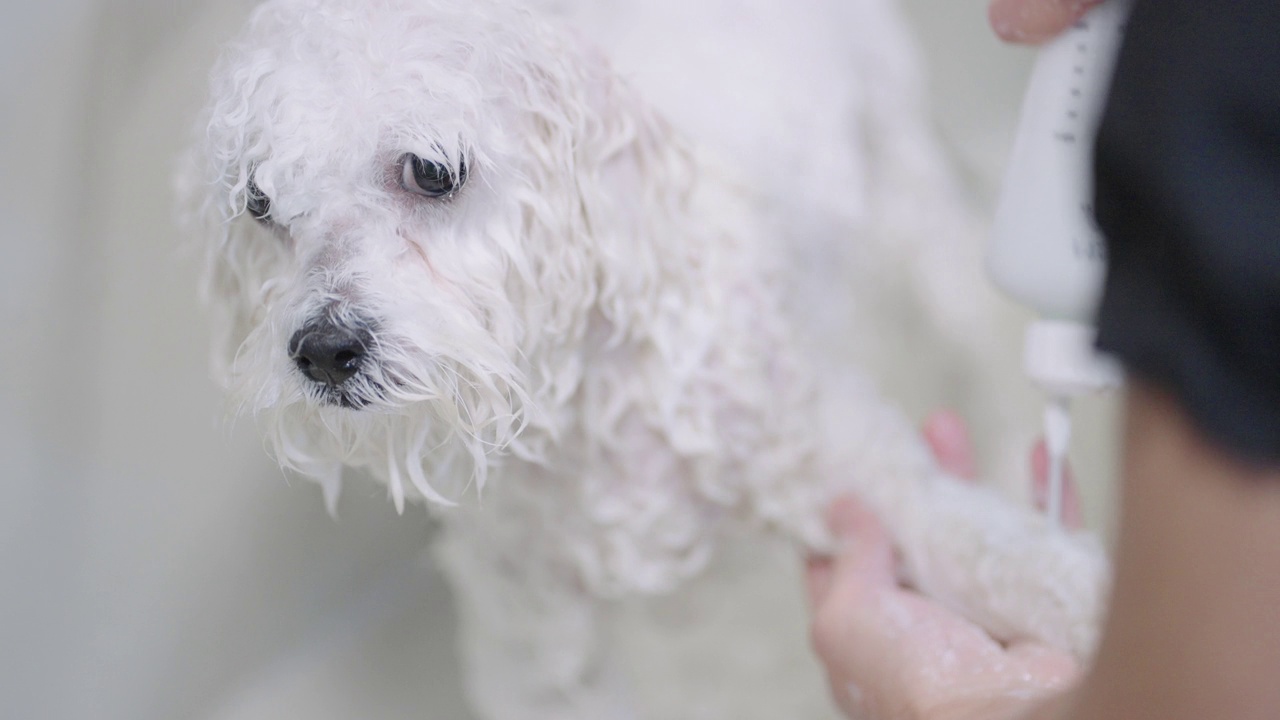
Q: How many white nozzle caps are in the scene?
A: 1